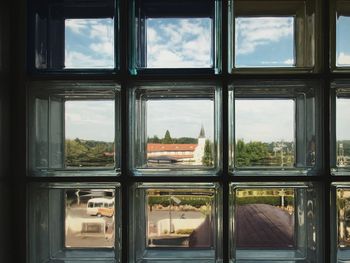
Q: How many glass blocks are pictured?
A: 12